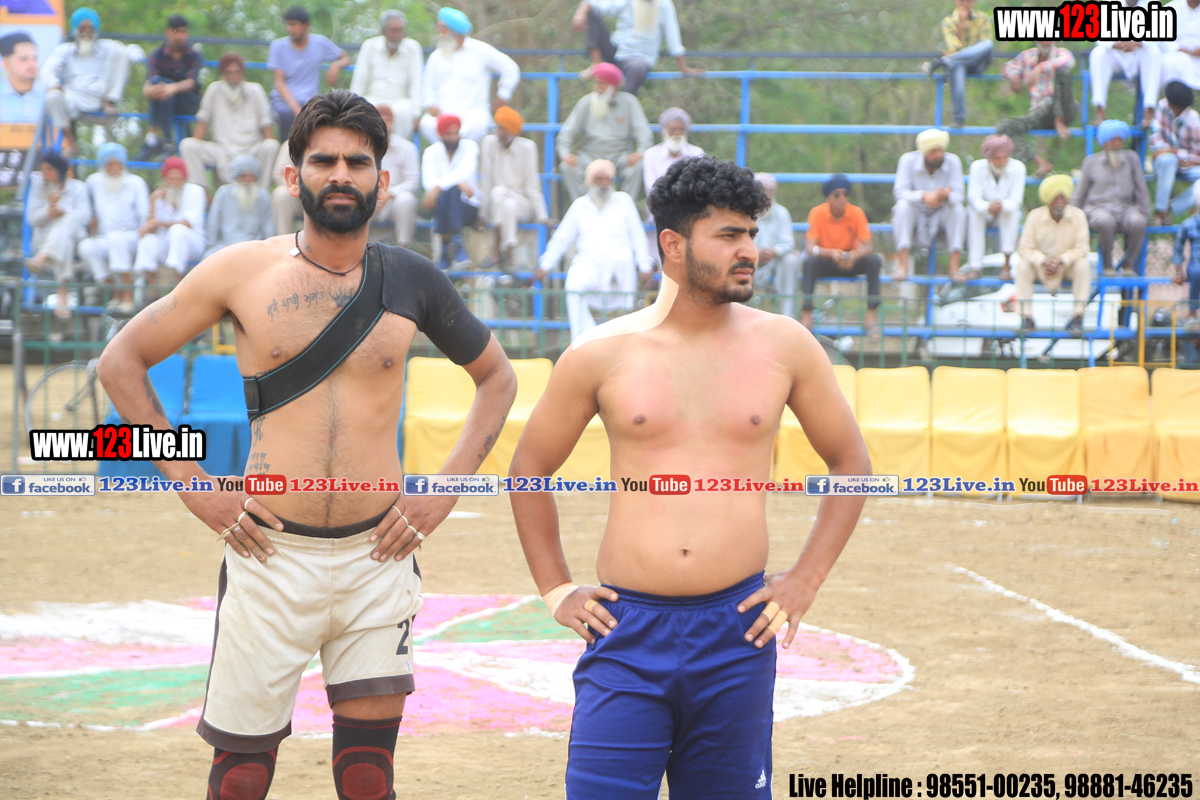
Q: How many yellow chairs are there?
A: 9